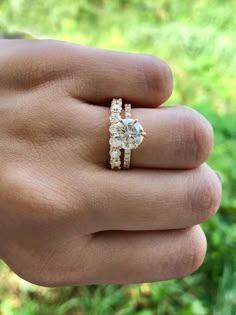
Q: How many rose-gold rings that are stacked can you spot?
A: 2